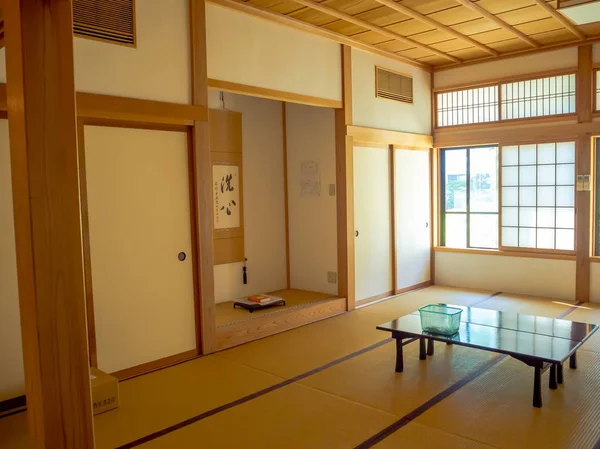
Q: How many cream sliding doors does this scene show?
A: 3